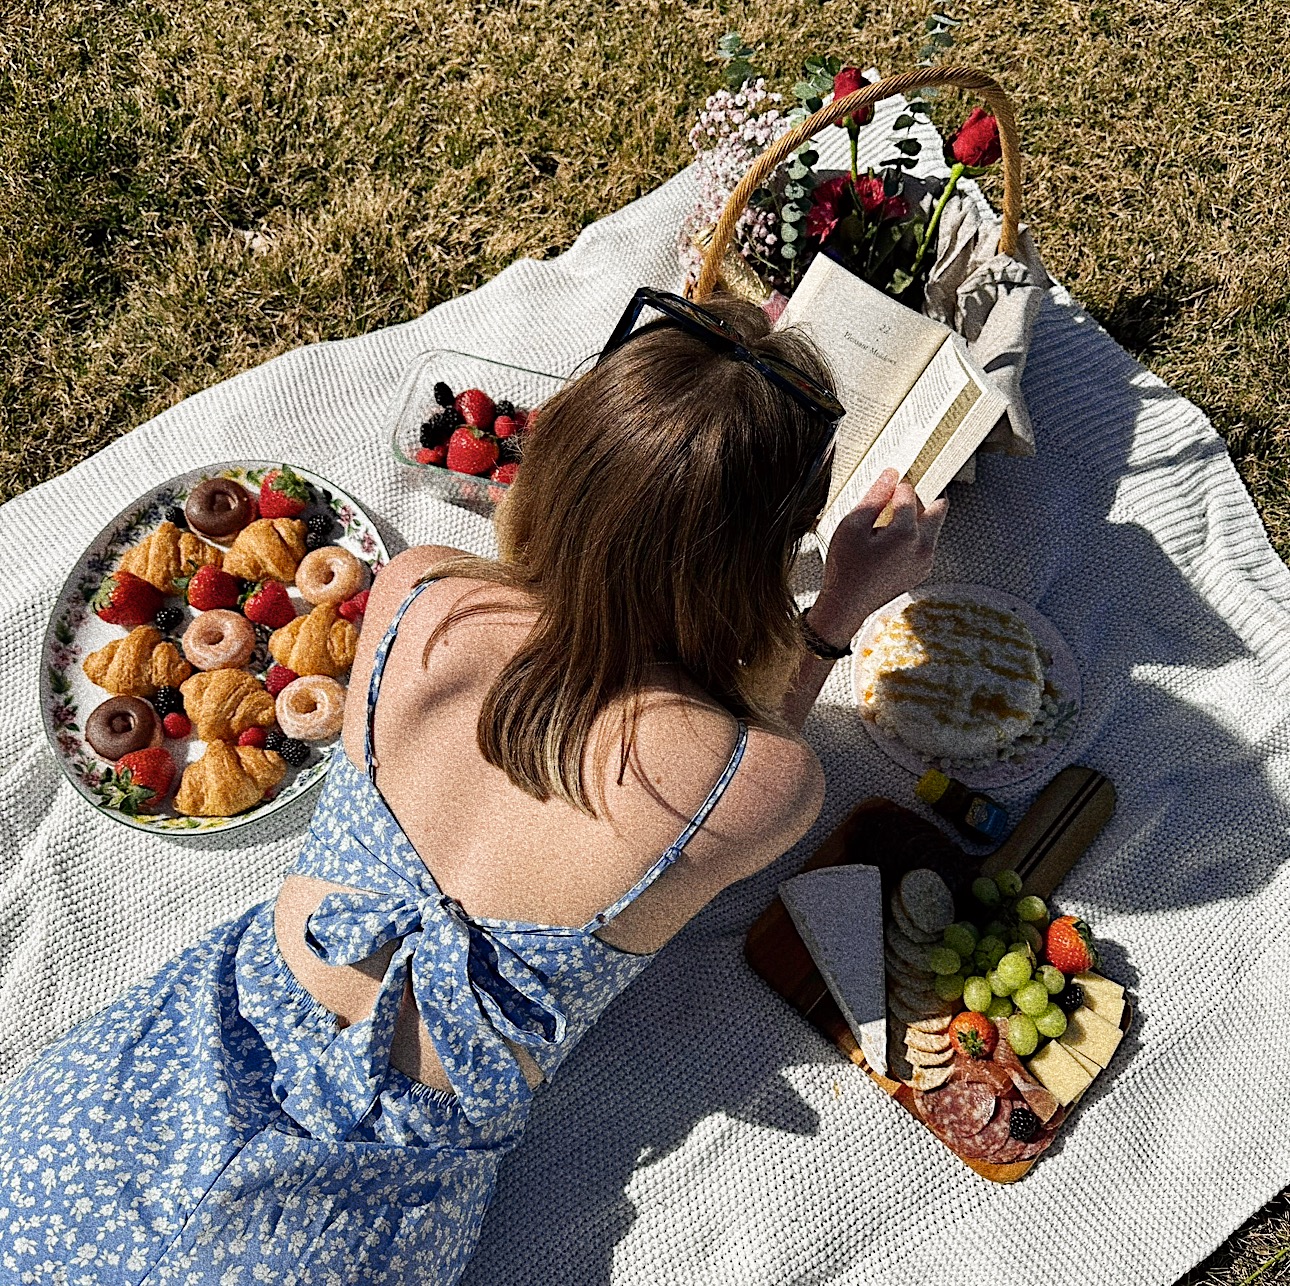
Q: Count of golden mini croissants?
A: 6